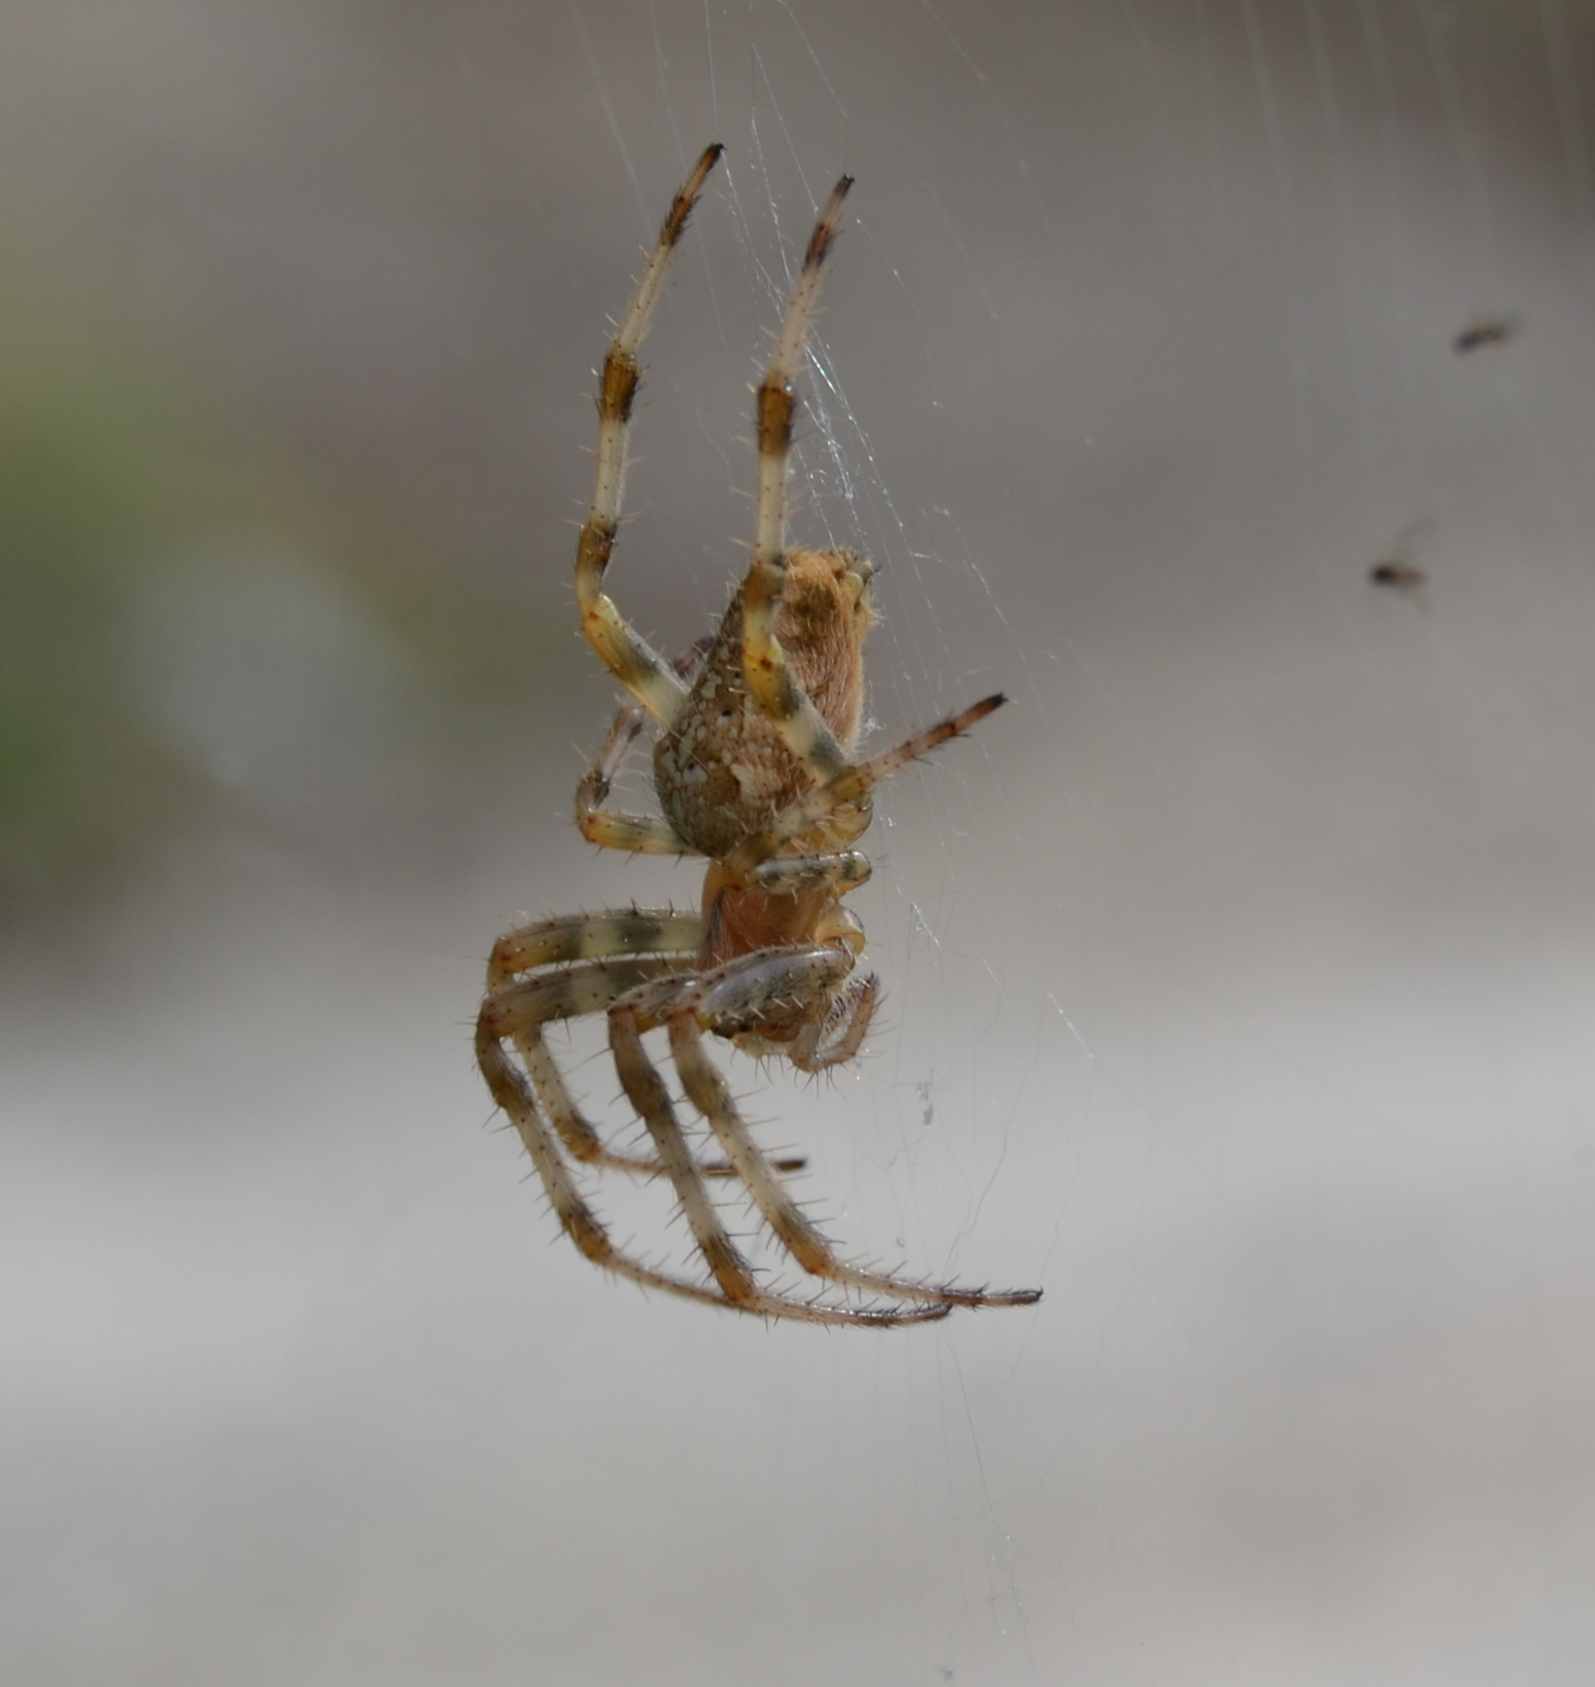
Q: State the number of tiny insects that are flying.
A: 2